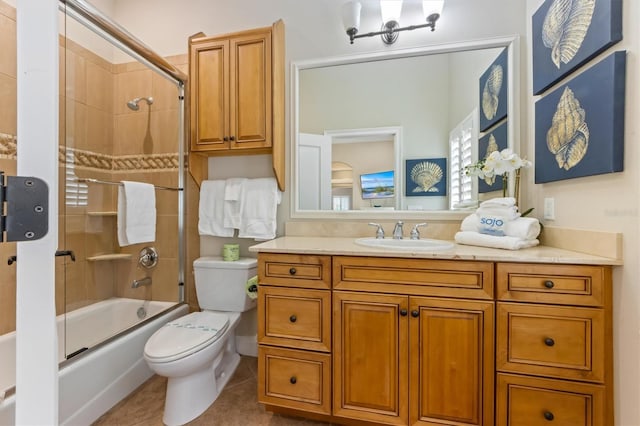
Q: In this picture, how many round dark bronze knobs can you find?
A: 10